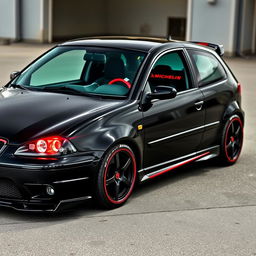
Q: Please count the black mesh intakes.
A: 1